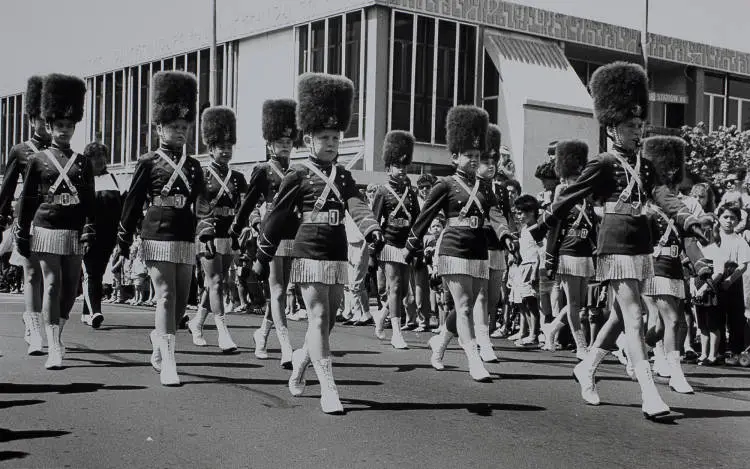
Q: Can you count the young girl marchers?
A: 12